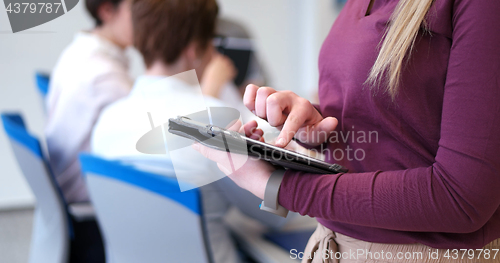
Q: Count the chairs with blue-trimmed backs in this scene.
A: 3